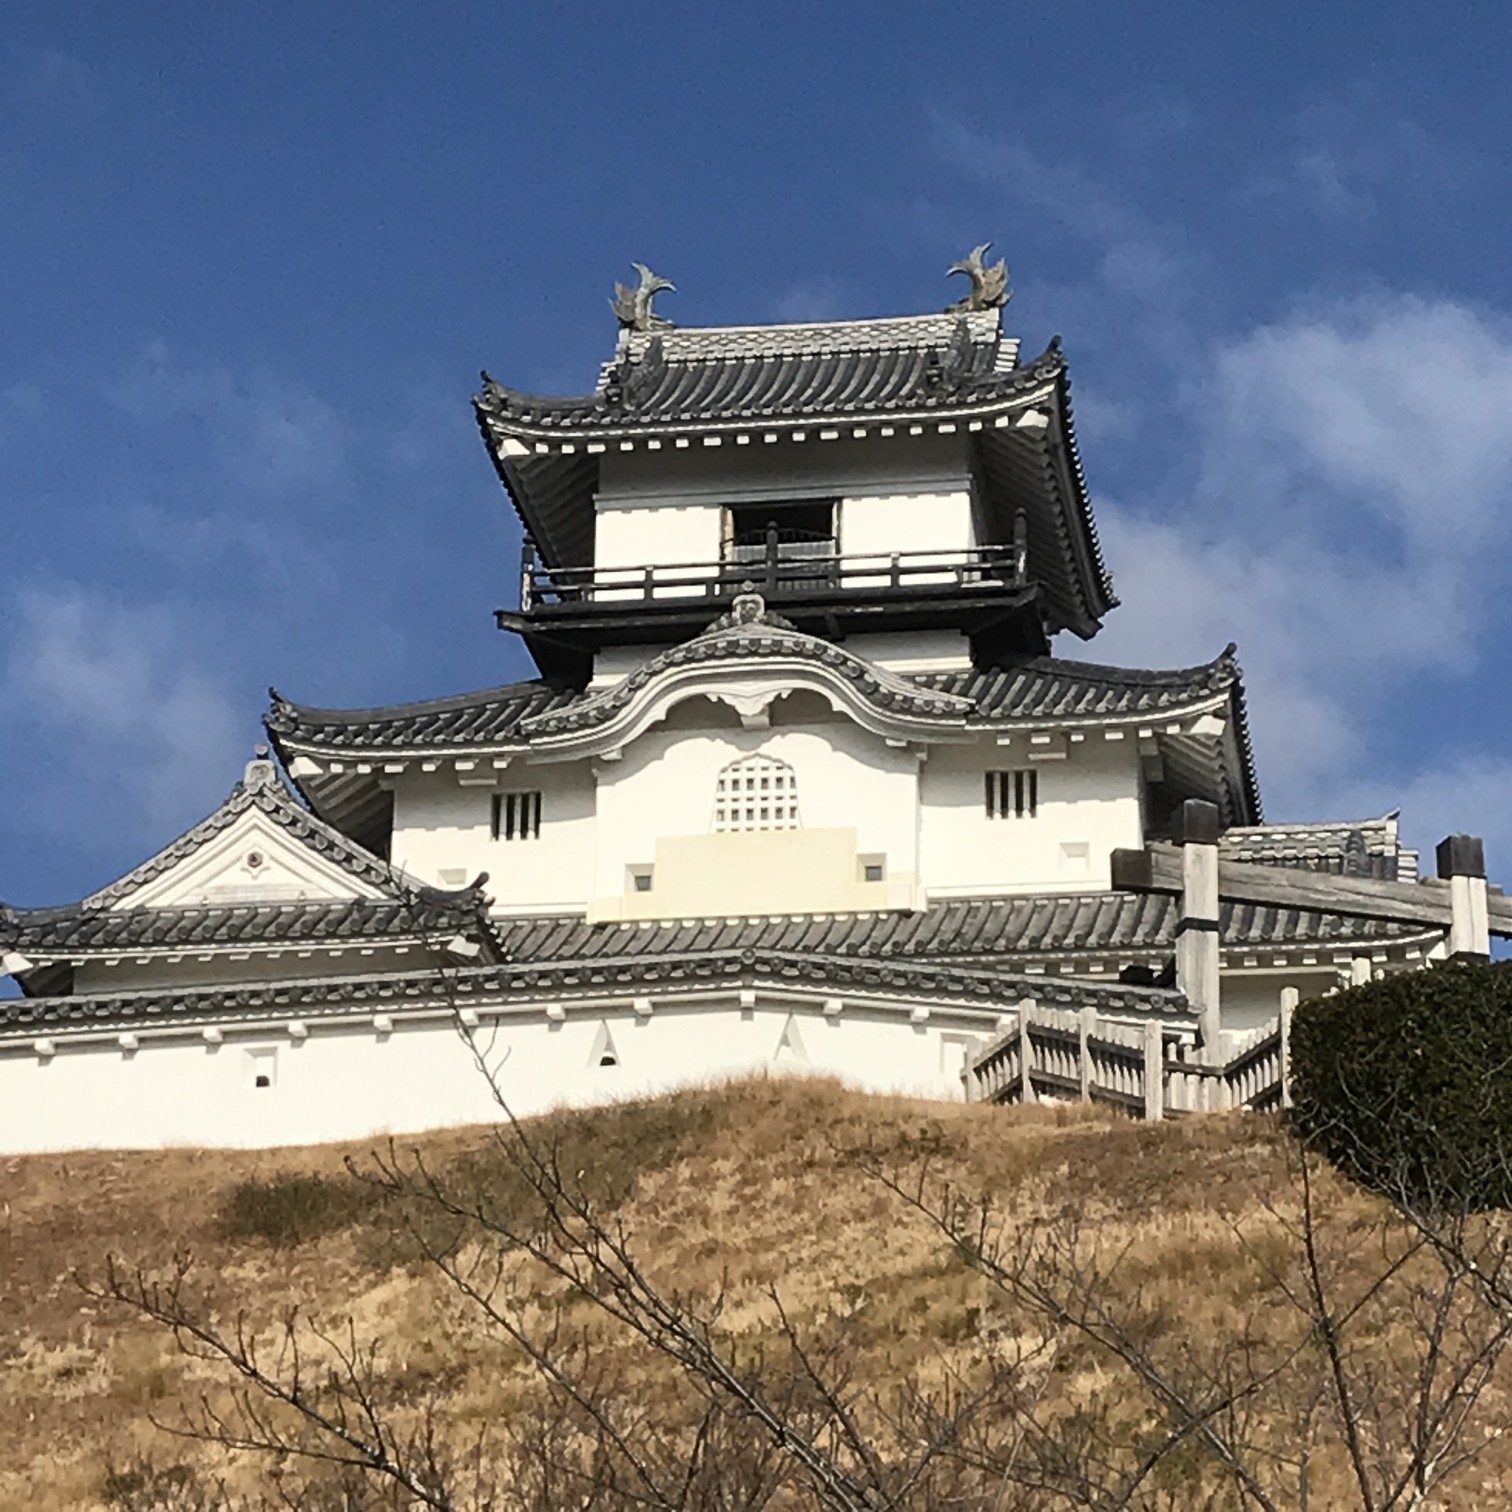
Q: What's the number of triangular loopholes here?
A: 2